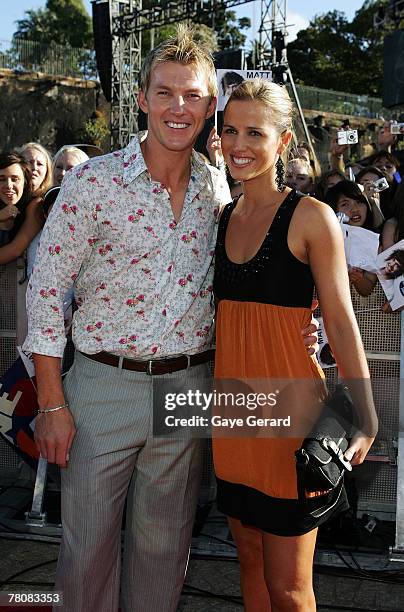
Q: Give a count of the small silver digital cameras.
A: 3